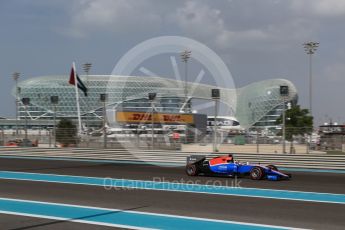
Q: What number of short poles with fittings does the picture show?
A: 6